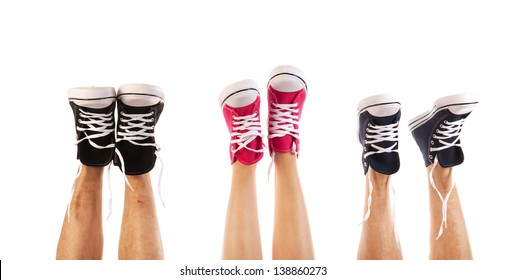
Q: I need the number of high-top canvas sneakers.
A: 6